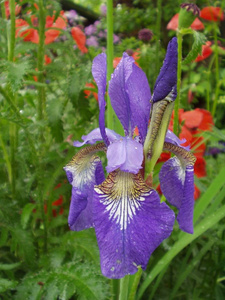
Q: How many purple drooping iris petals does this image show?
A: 3